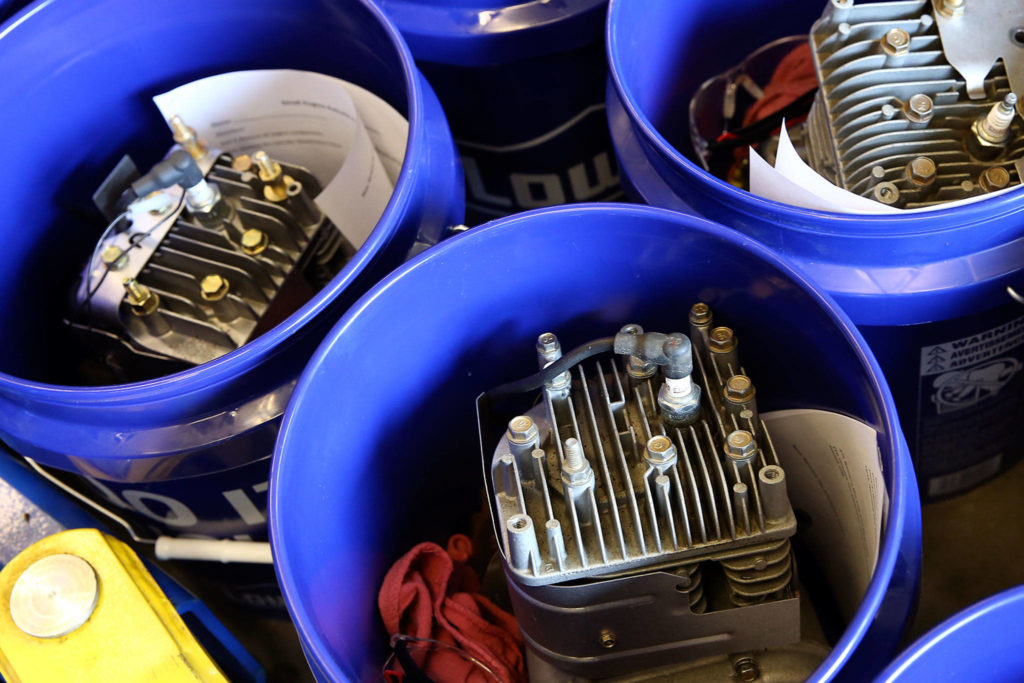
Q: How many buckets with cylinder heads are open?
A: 3